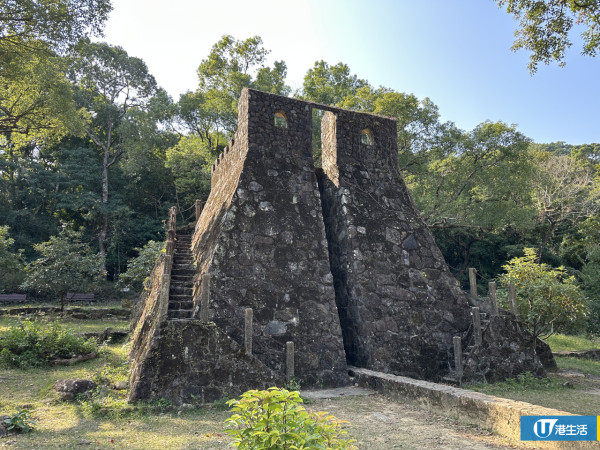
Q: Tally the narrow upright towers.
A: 2